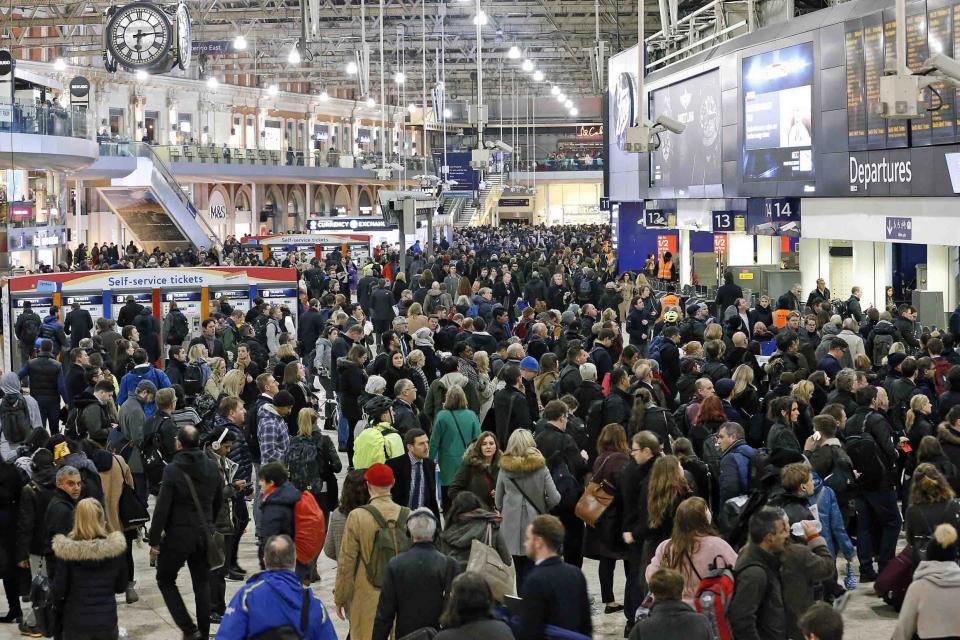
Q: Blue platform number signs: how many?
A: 4